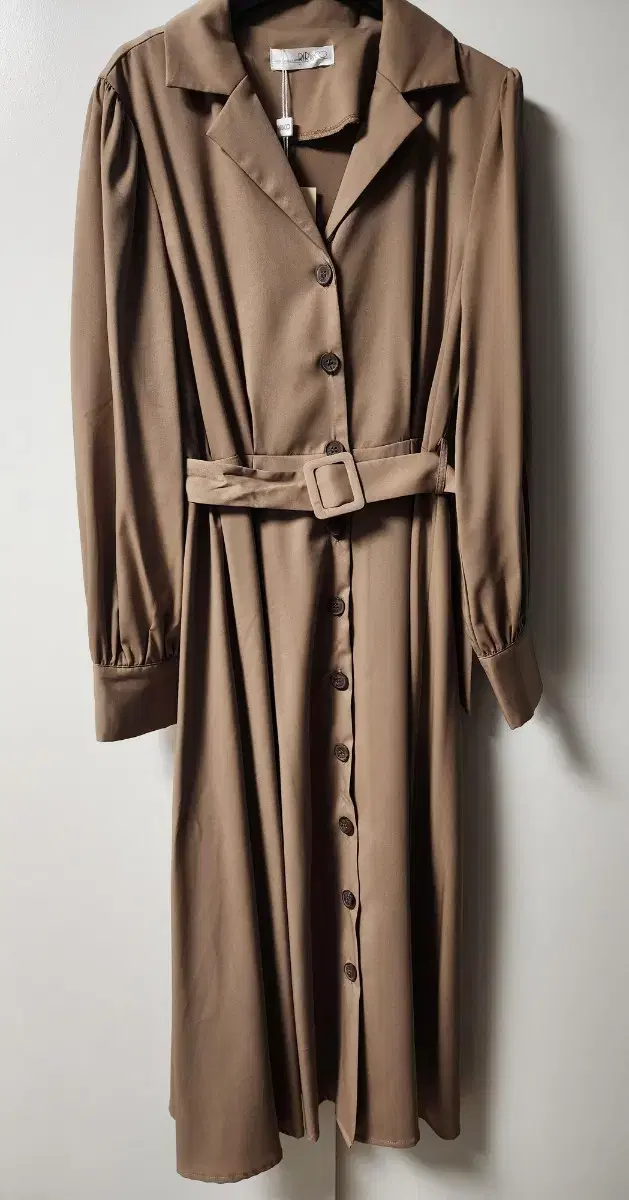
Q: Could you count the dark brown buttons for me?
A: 10